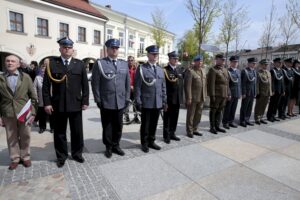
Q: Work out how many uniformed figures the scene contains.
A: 12